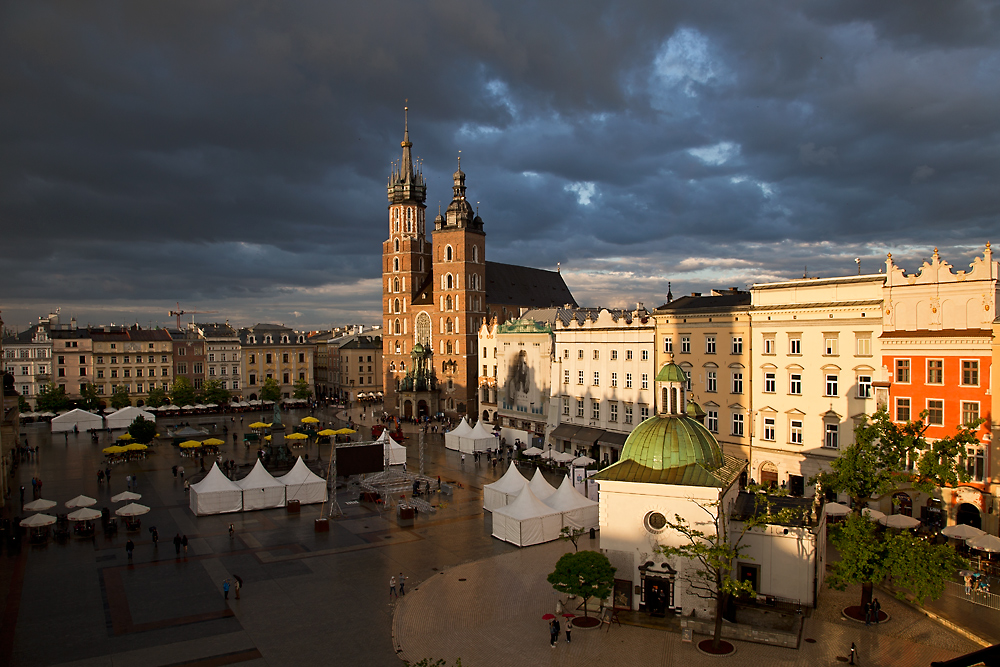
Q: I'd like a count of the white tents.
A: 12